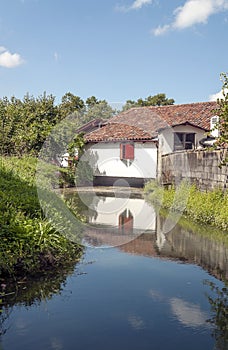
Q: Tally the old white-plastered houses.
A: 1